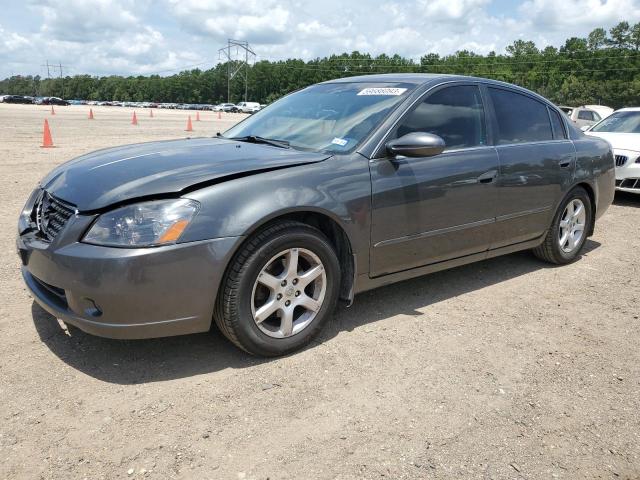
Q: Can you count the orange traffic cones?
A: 8